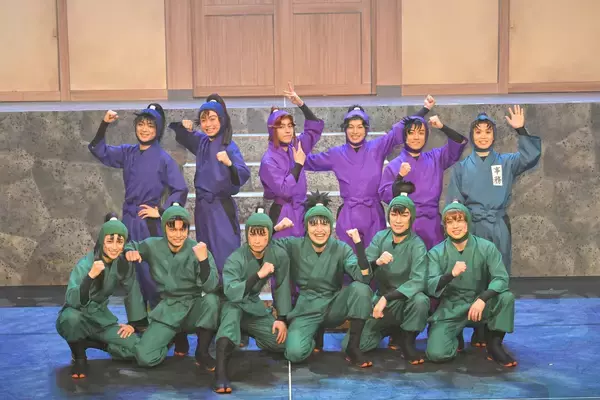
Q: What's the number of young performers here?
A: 12